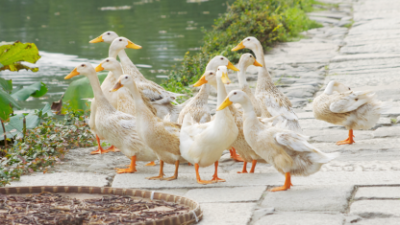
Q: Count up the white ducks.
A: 12